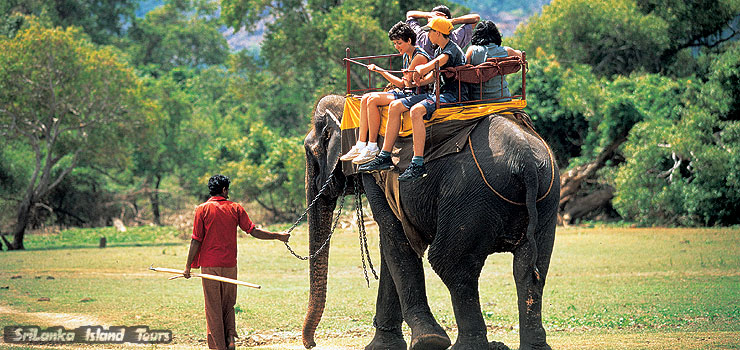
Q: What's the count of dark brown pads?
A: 1